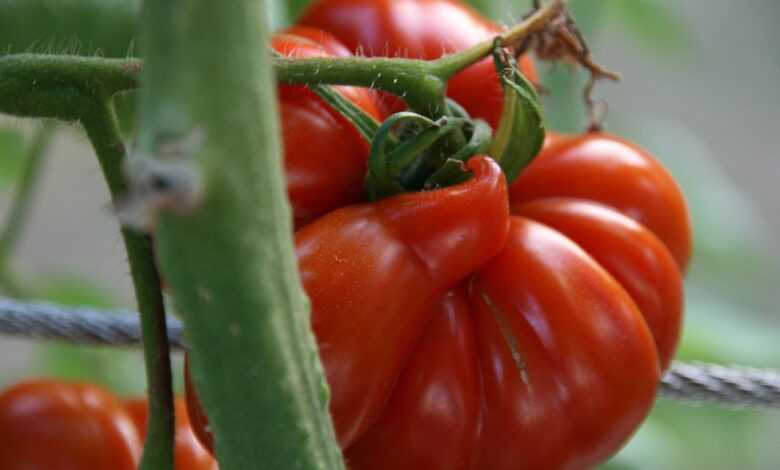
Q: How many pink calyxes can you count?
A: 0